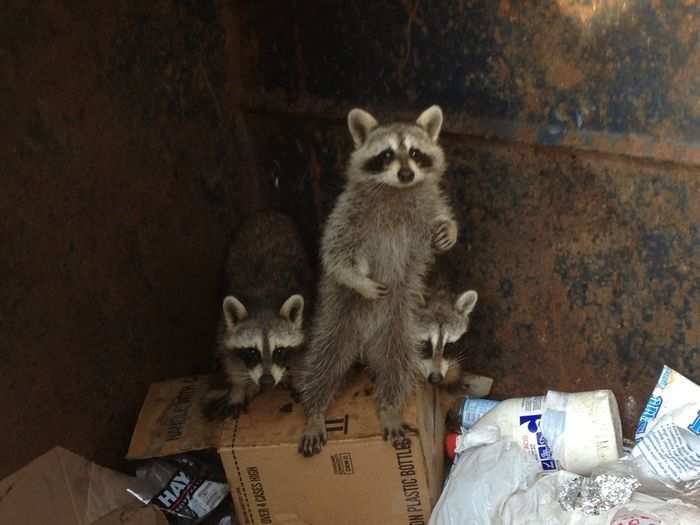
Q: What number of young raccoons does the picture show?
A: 3